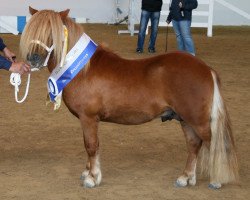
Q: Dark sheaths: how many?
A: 1